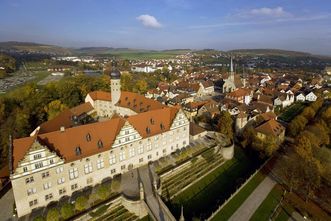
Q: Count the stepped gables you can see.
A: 3